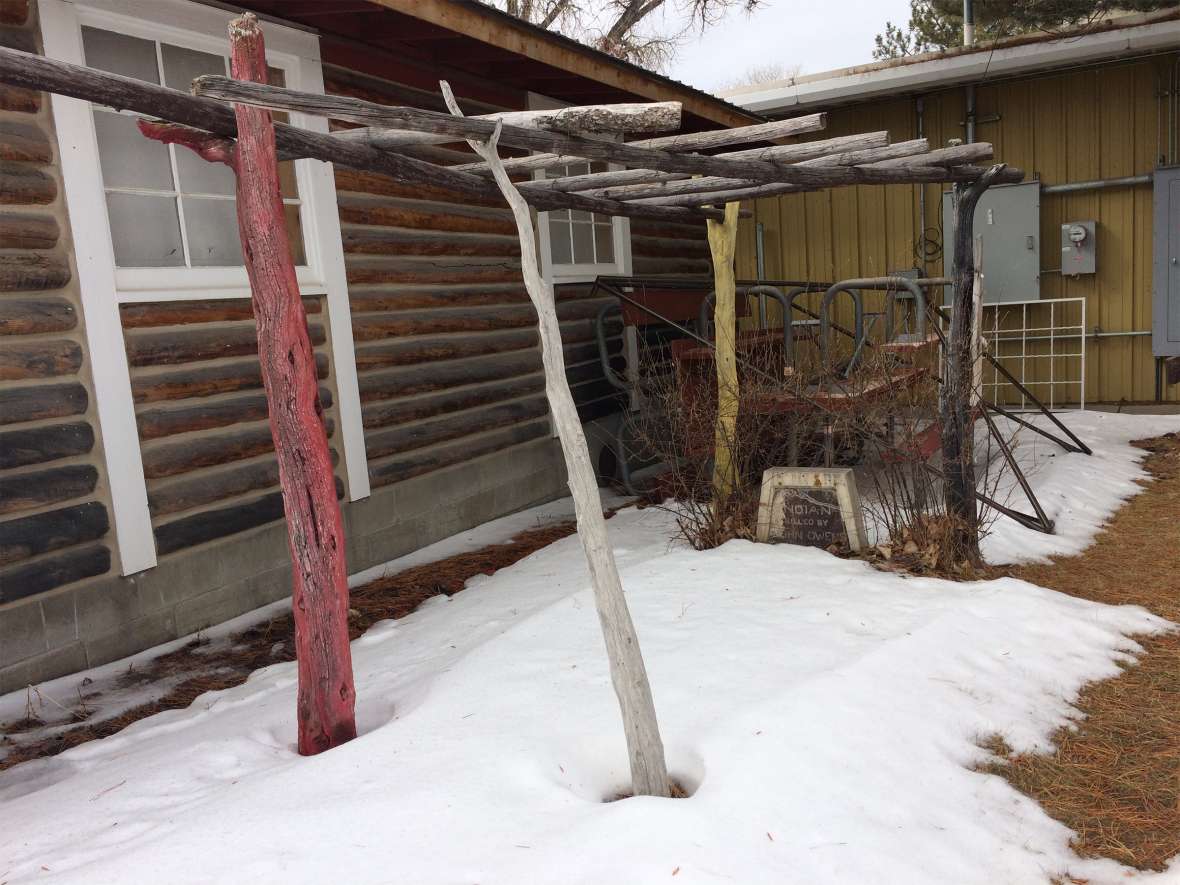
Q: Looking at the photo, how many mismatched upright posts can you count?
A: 4